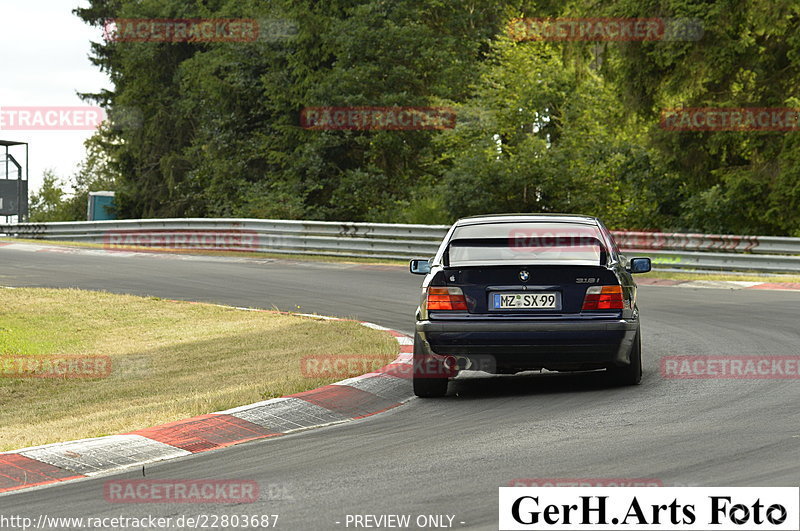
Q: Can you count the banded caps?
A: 0